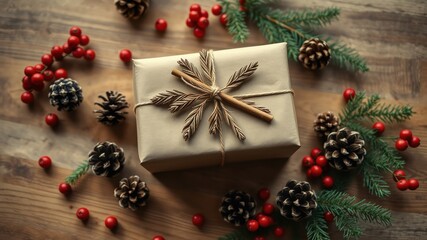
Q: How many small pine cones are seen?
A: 10